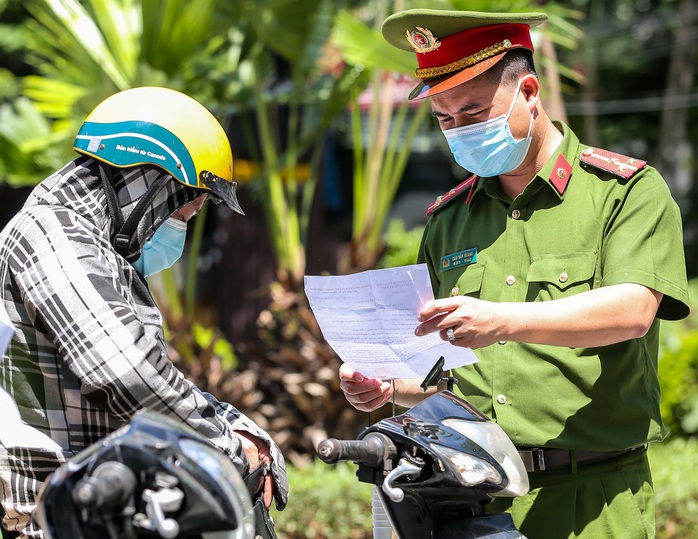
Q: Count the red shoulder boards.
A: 2